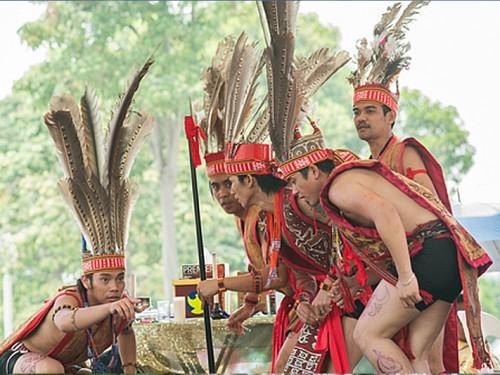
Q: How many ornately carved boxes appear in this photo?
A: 0